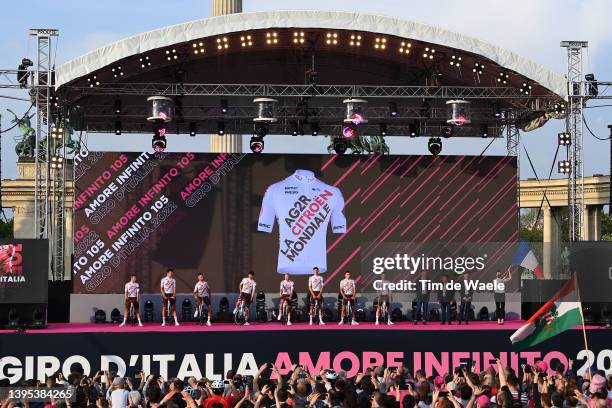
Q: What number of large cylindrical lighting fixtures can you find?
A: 4